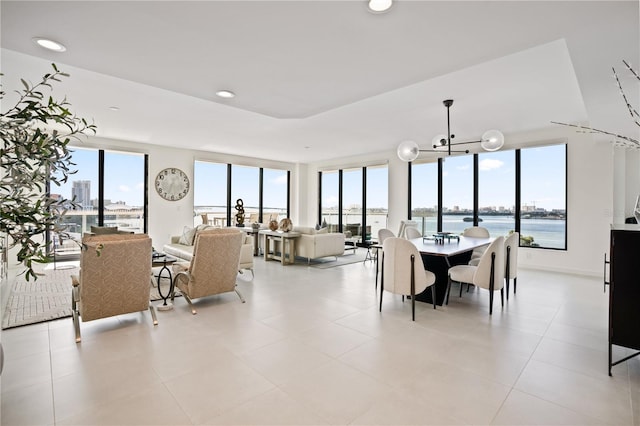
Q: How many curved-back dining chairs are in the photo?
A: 6